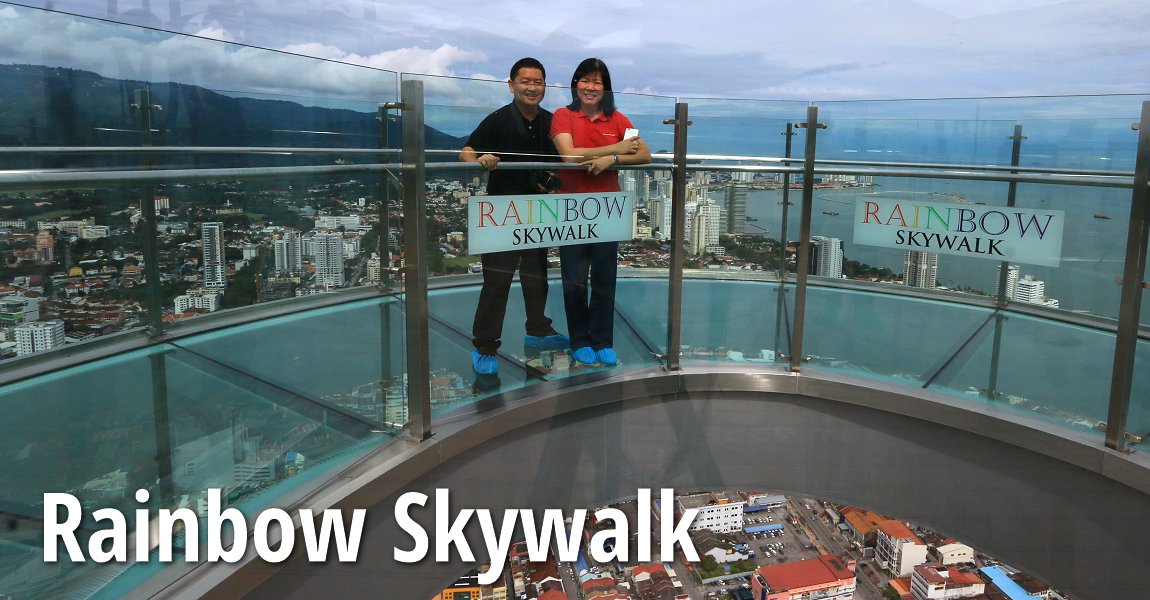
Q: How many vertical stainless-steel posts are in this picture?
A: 8